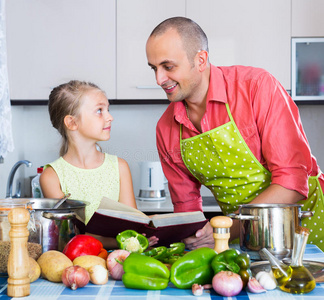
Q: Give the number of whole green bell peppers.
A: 3